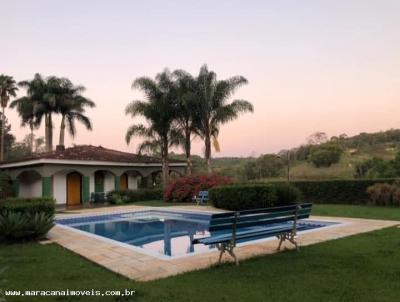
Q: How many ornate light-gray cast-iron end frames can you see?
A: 2